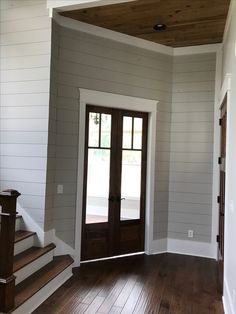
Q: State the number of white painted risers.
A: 4